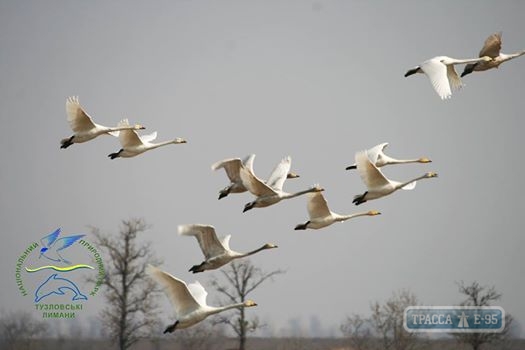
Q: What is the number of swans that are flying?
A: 11